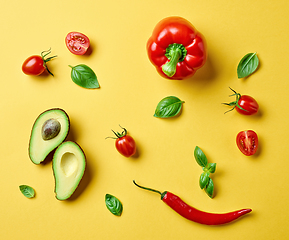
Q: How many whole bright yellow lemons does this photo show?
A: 0